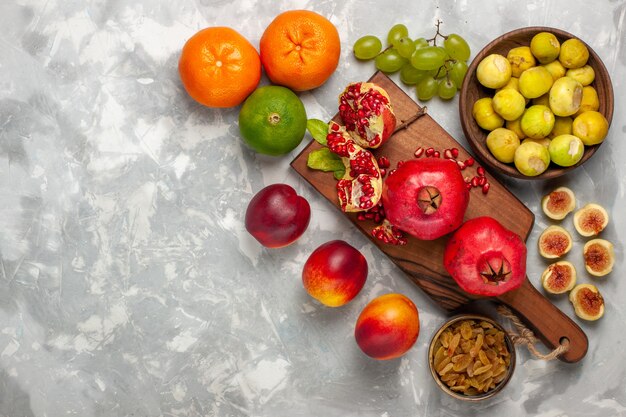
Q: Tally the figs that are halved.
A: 6